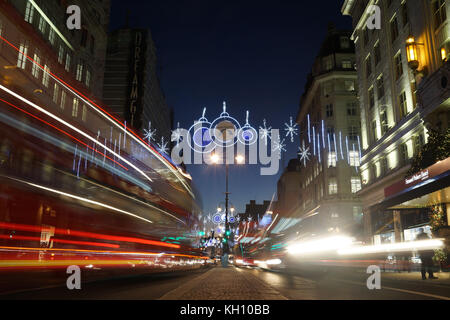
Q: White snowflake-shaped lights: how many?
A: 7